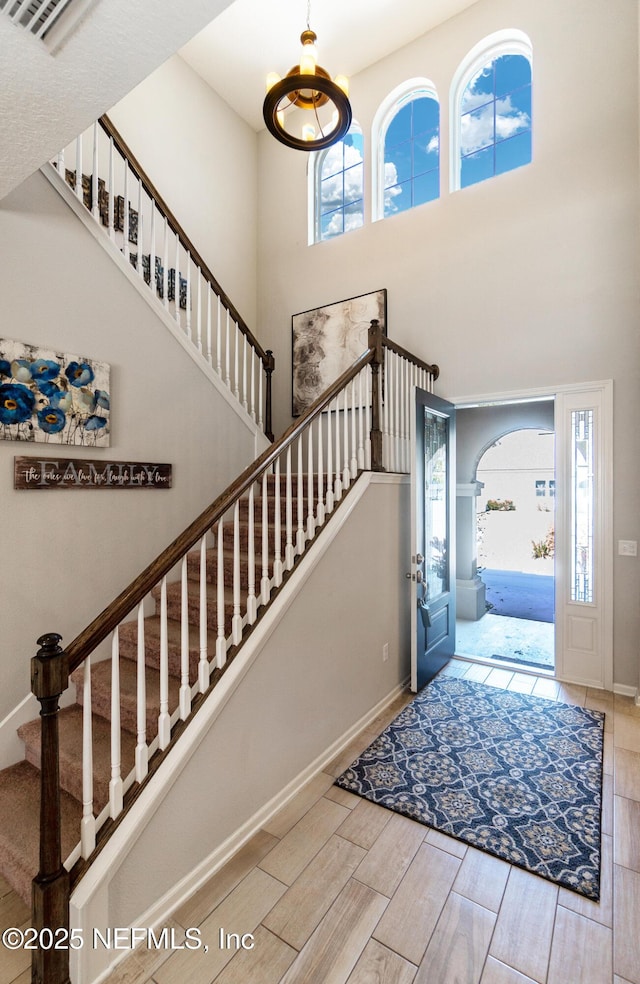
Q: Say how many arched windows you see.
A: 3